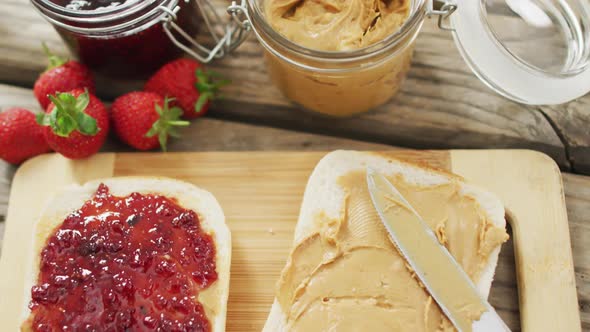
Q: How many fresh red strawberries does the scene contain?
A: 5